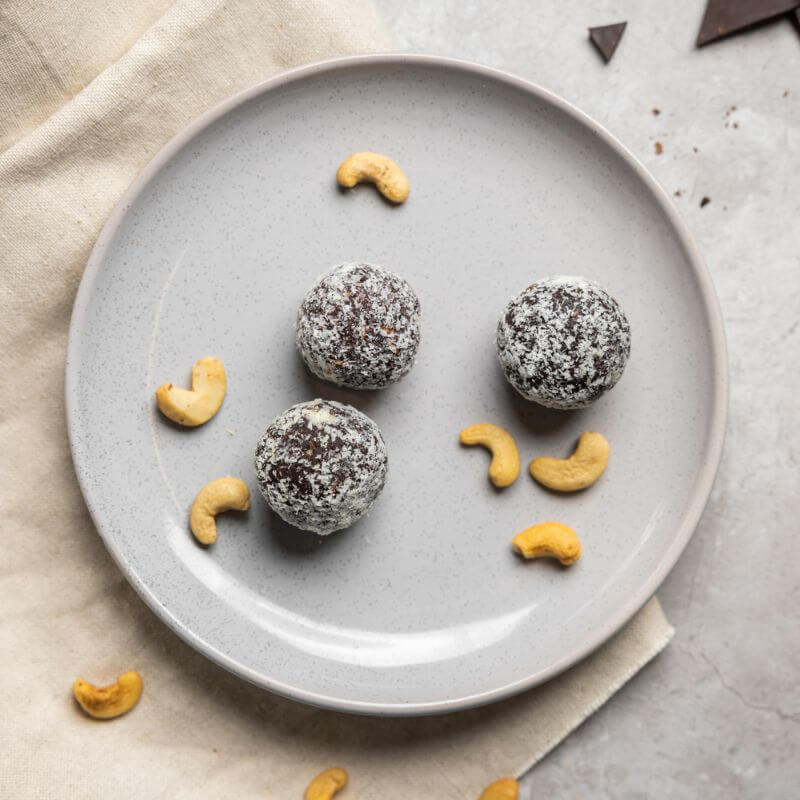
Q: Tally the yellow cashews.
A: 9